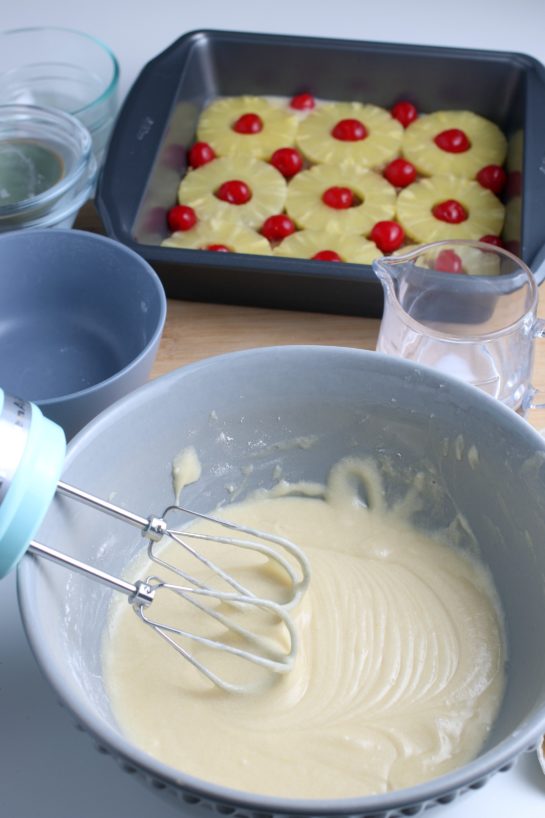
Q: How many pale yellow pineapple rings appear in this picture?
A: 9